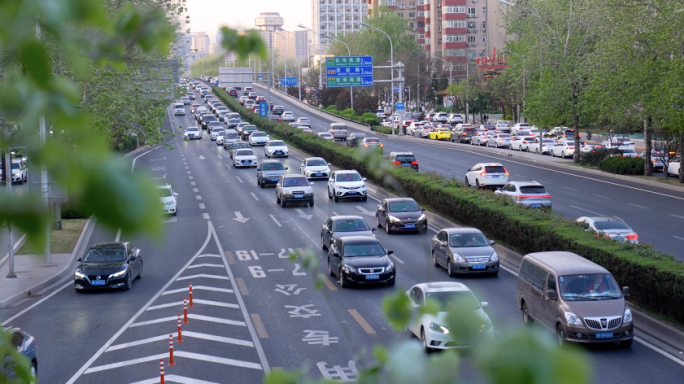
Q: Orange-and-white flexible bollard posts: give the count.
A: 5